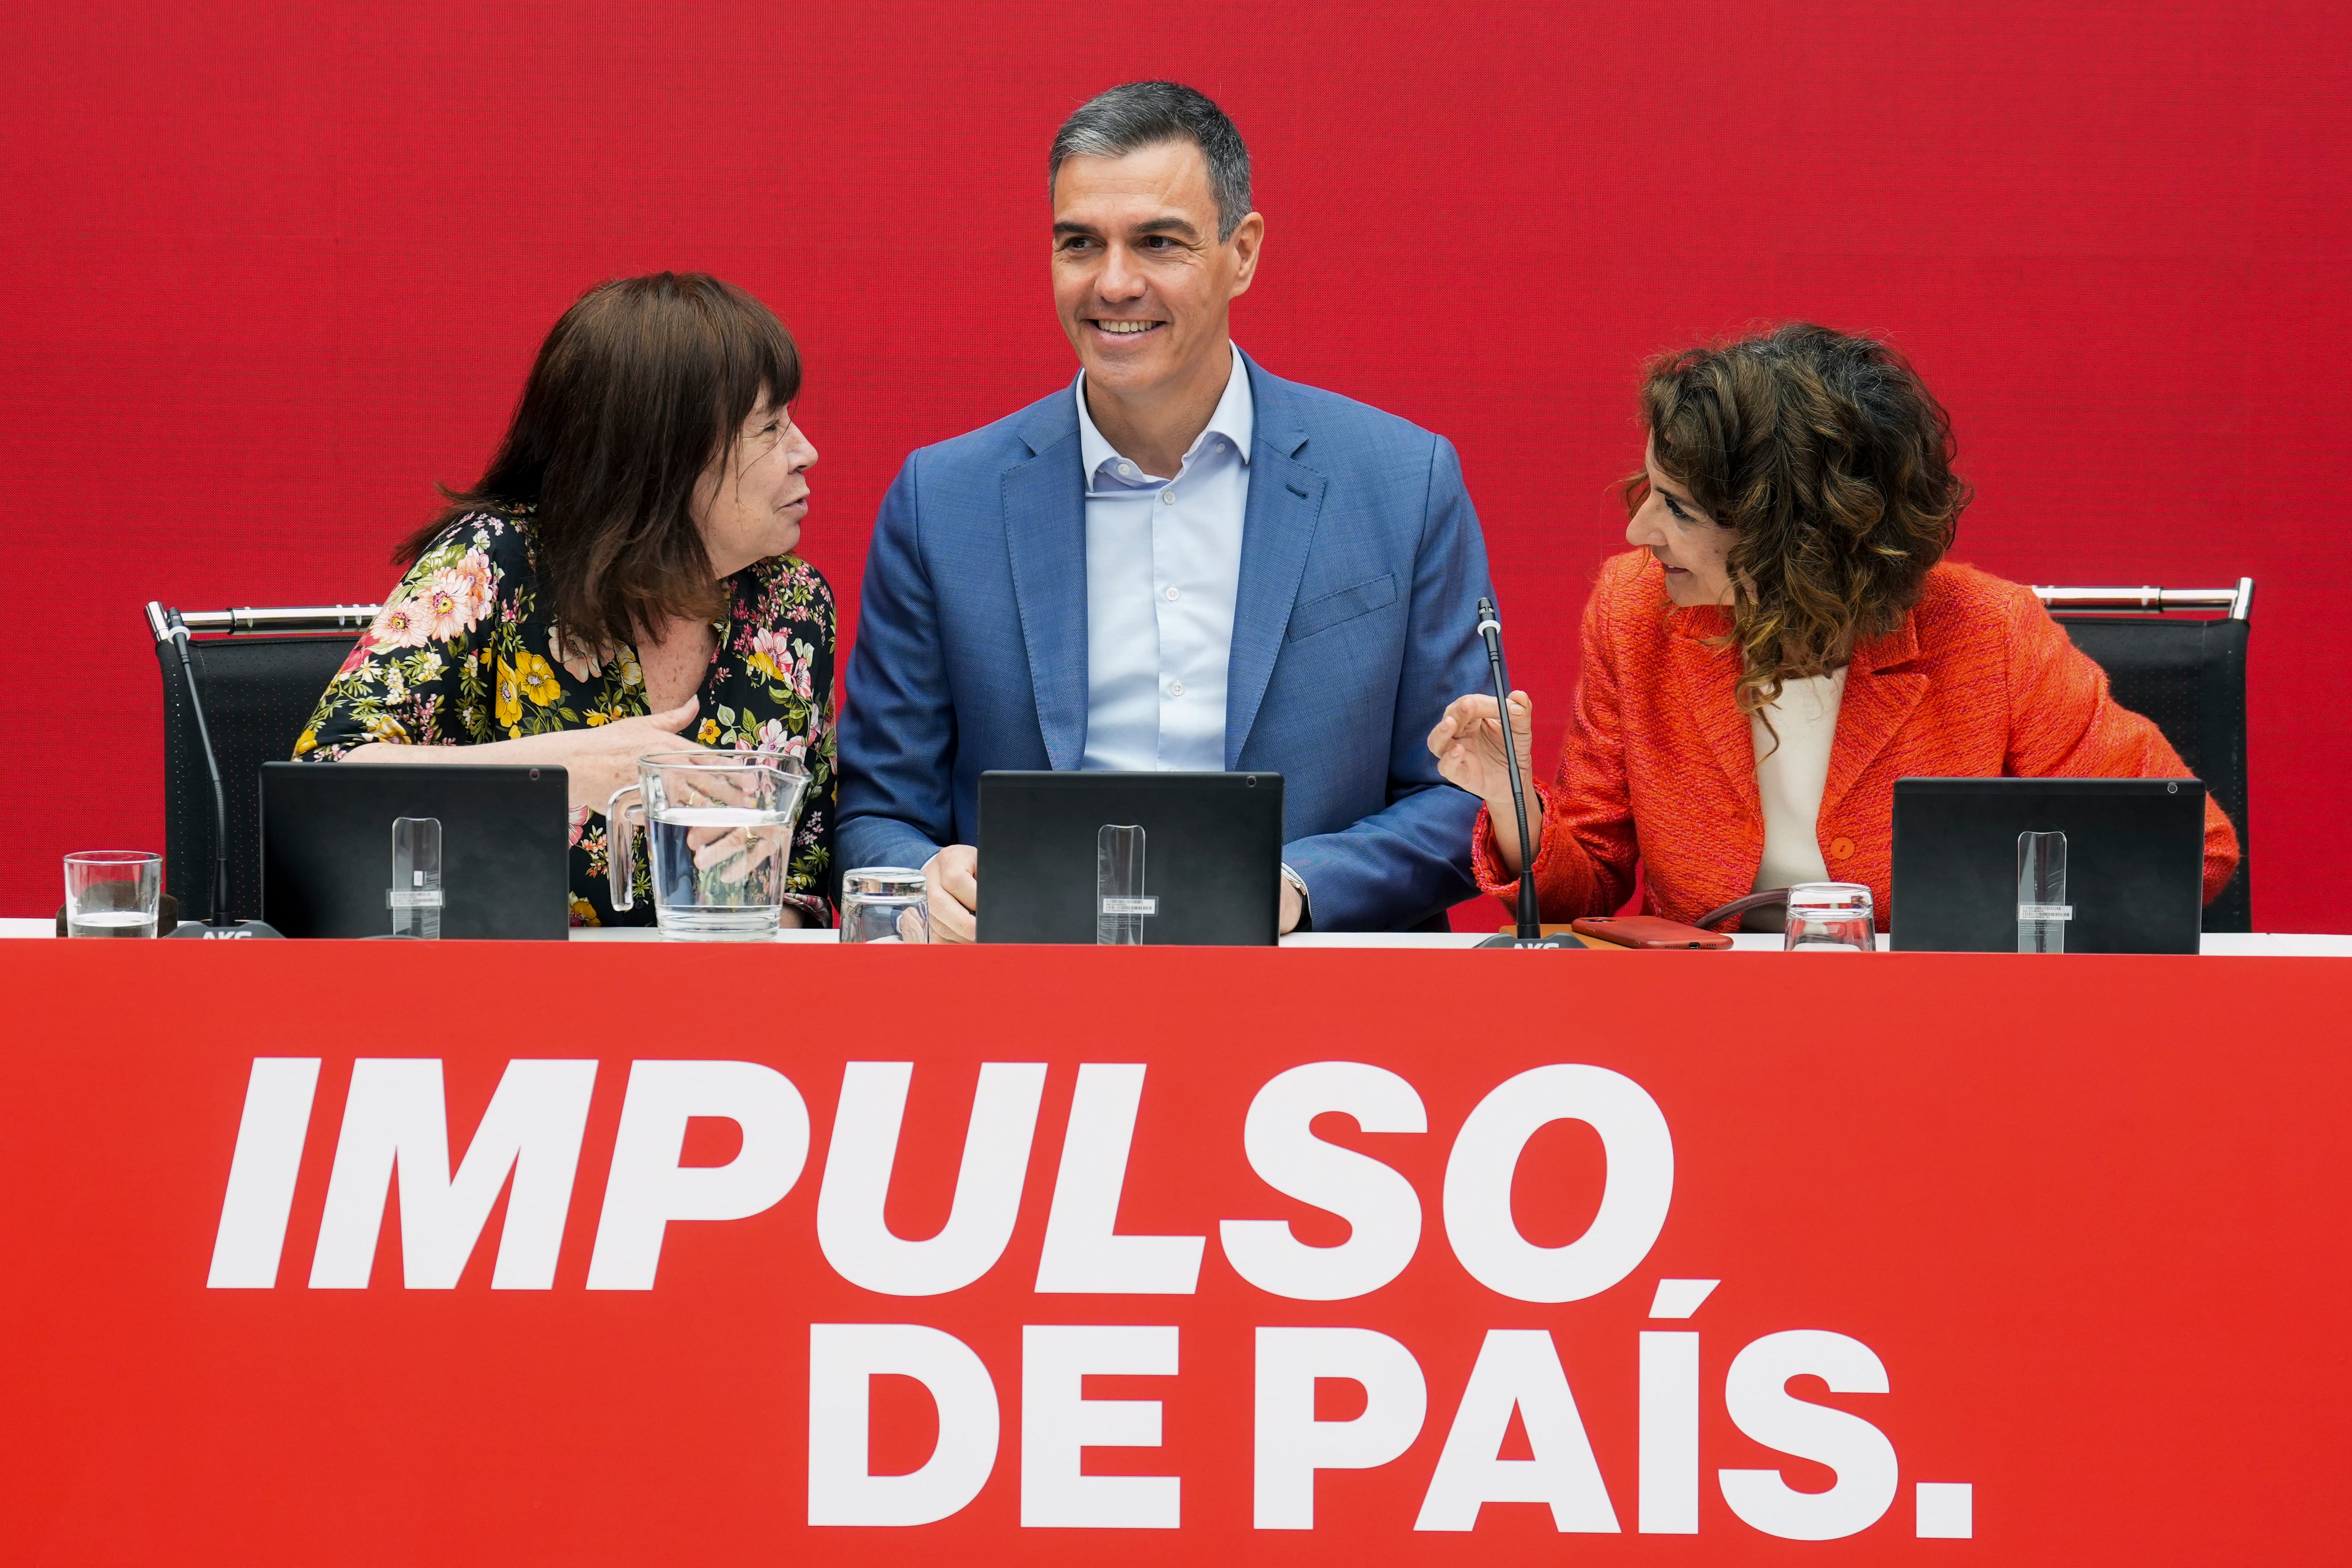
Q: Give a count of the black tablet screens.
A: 3